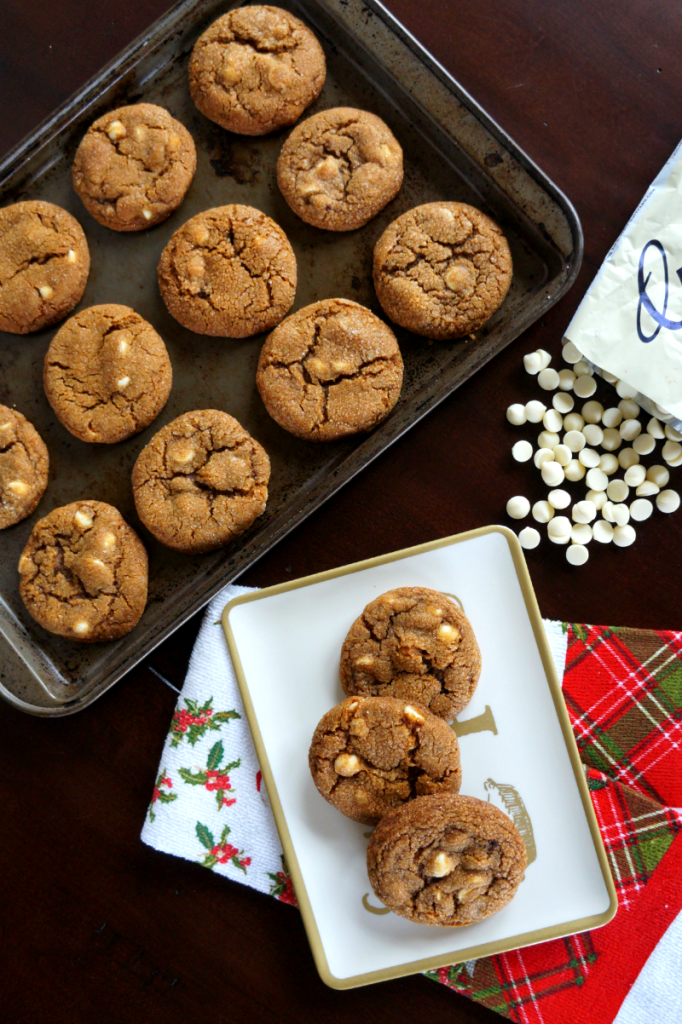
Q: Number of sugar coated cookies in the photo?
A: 14